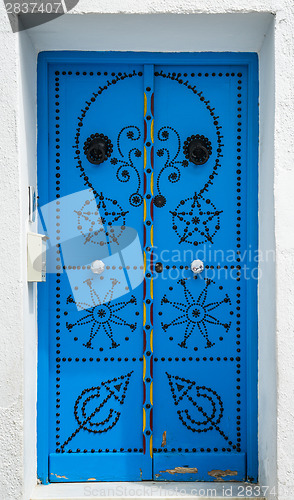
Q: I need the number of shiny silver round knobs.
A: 2